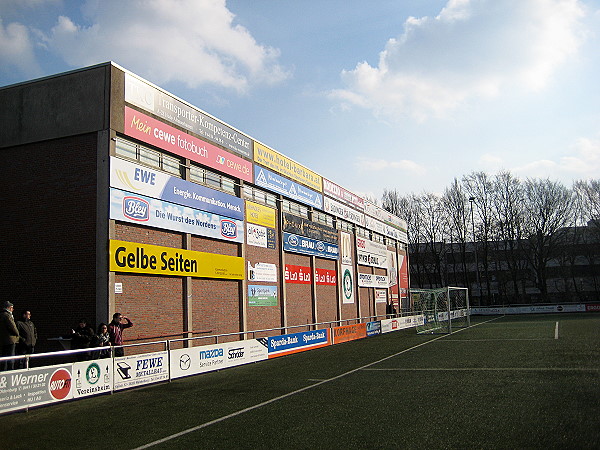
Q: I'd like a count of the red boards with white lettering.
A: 2